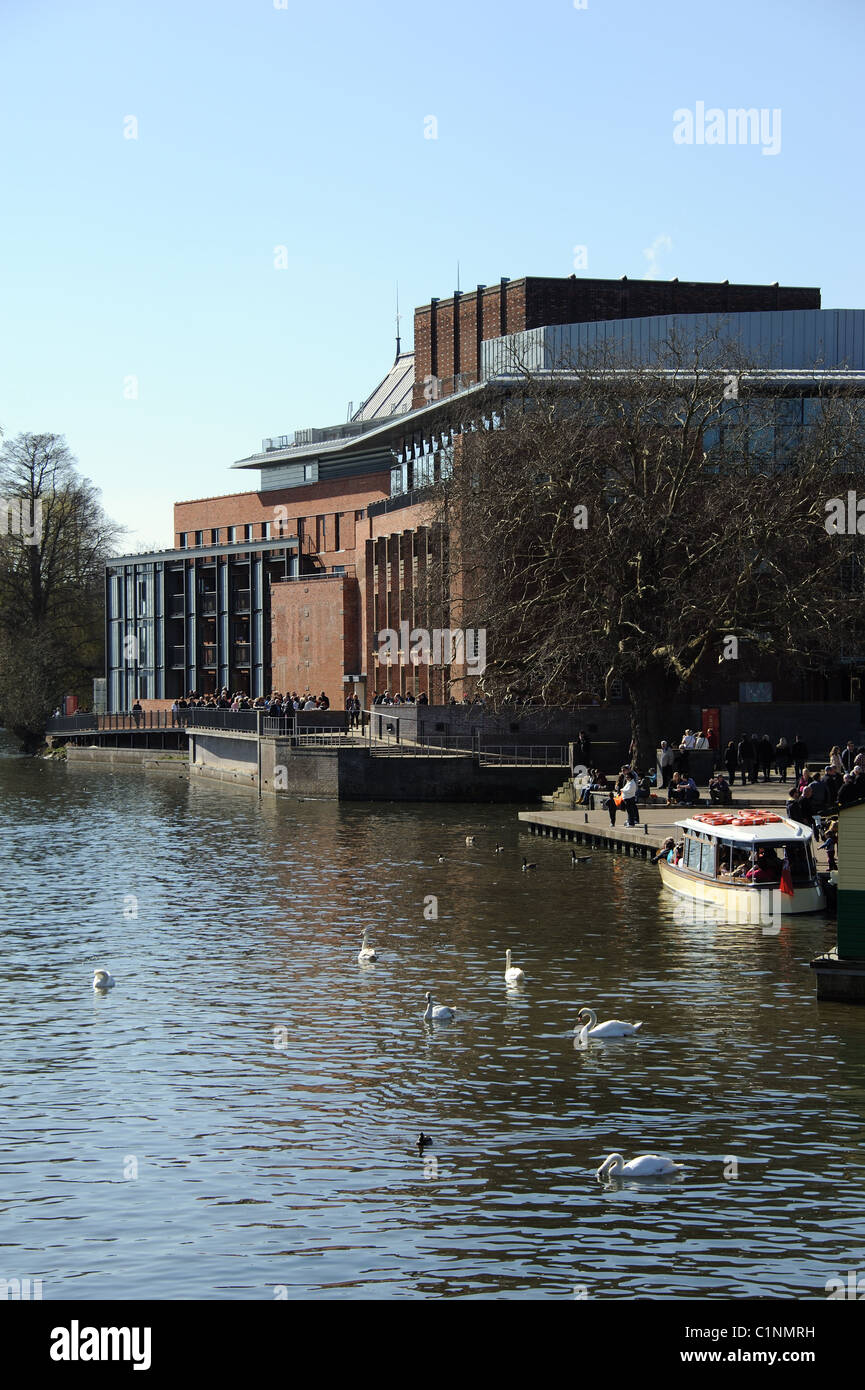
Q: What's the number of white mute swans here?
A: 6